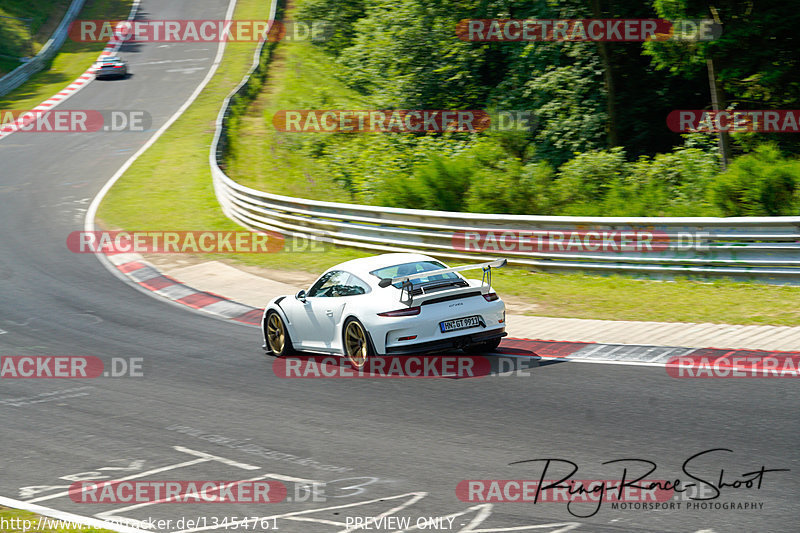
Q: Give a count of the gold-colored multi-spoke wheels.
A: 2